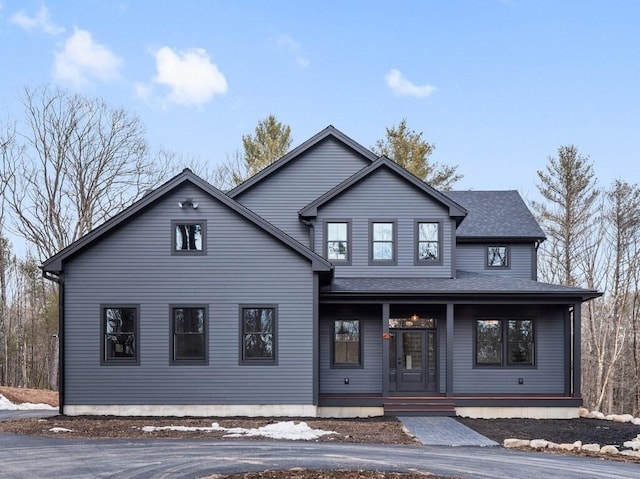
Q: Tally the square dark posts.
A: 3